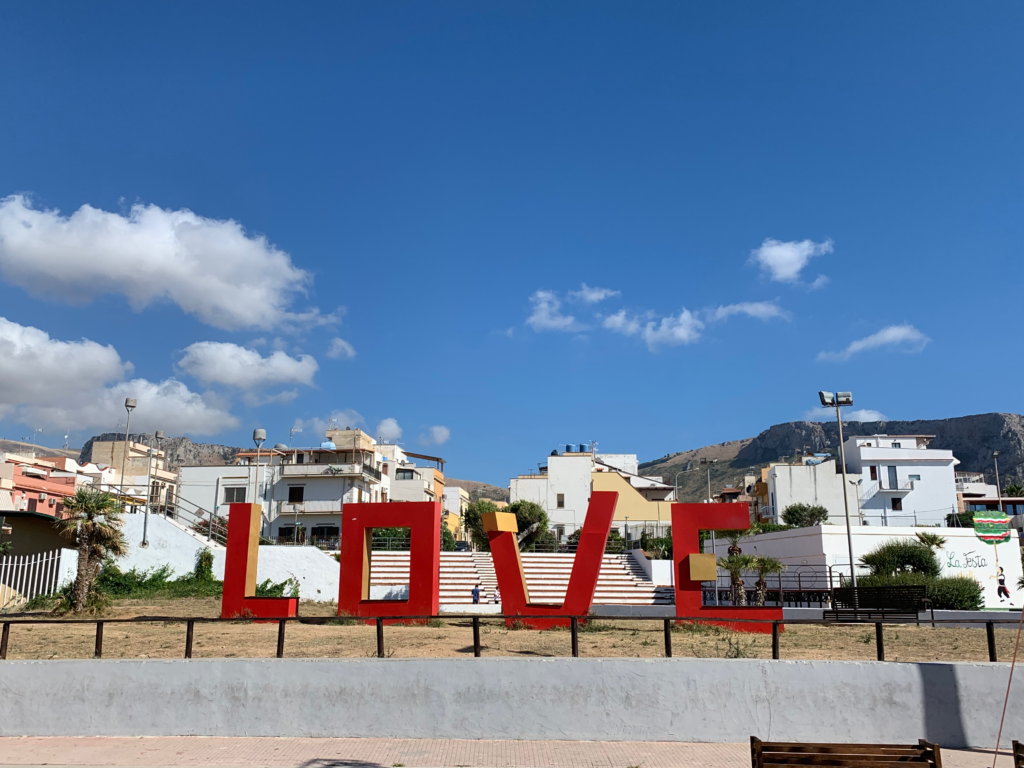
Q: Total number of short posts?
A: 11